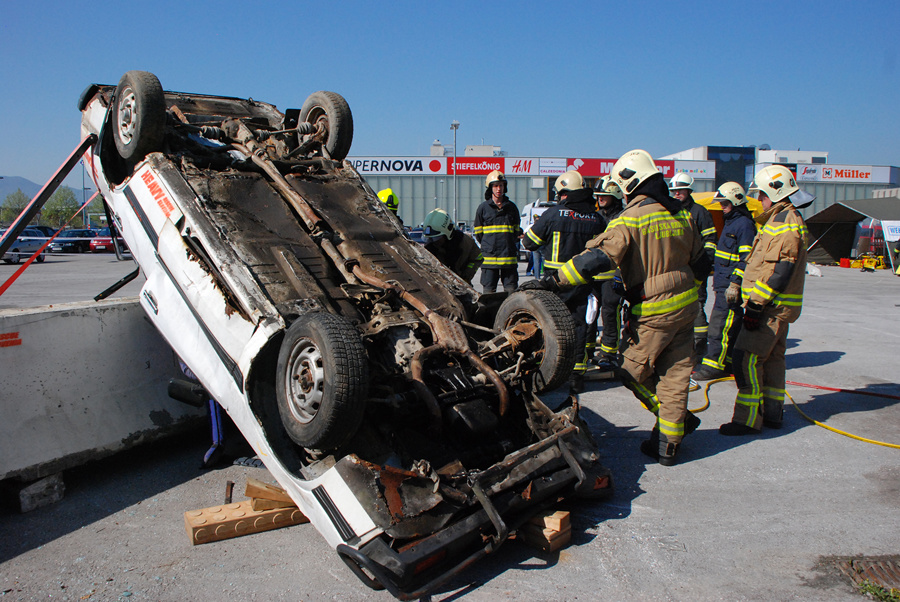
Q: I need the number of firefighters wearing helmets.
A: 9